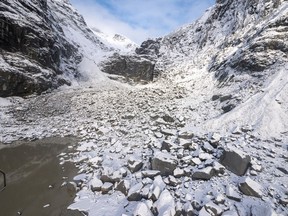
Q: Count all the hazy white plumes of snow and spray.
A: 1